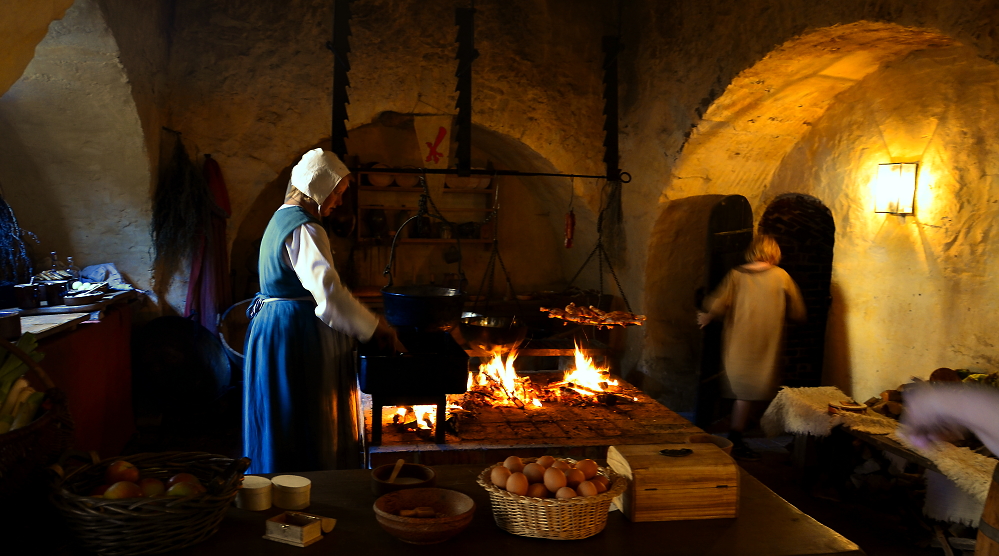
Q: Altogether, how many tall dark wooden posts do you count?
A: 3